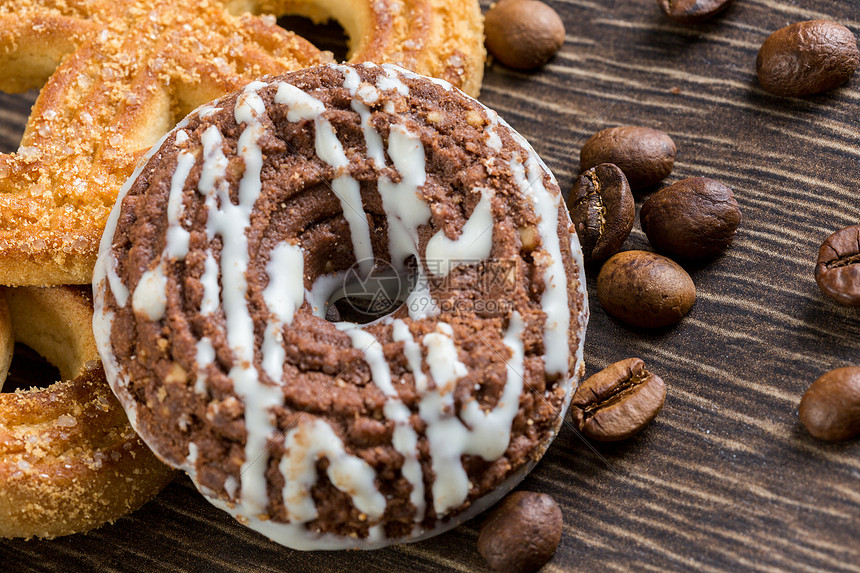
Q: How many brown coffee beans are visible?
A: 11